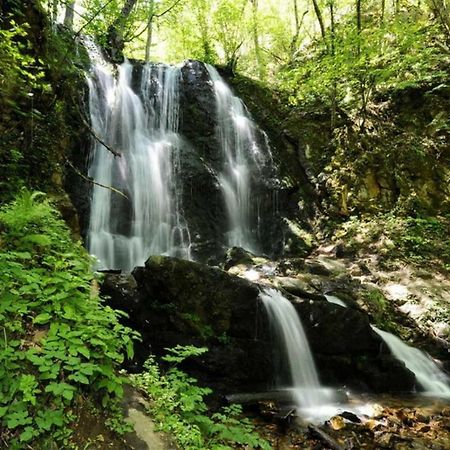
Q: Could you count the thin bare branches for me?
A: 2